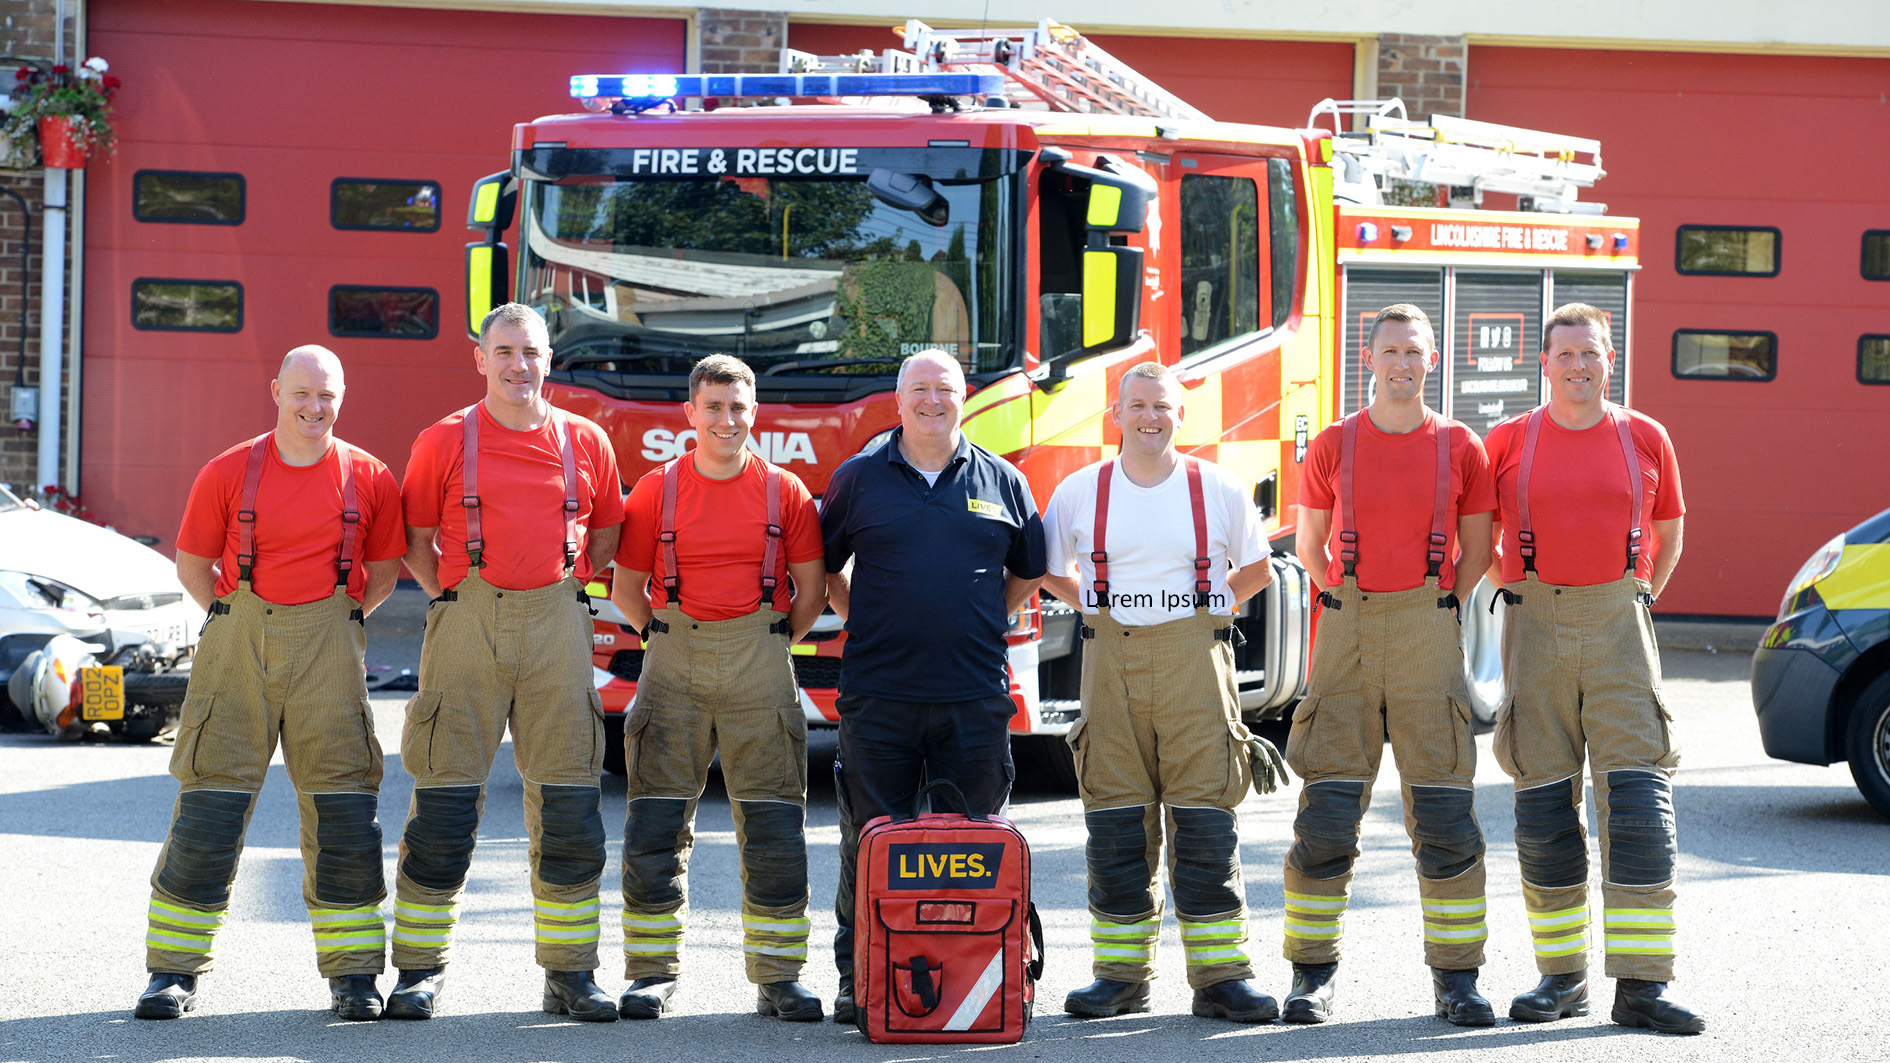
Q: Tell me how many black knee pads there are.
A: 12